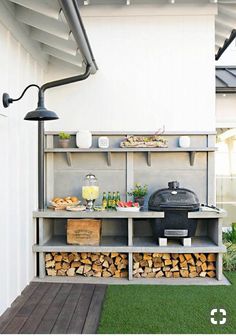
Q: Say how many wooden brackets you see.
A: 4